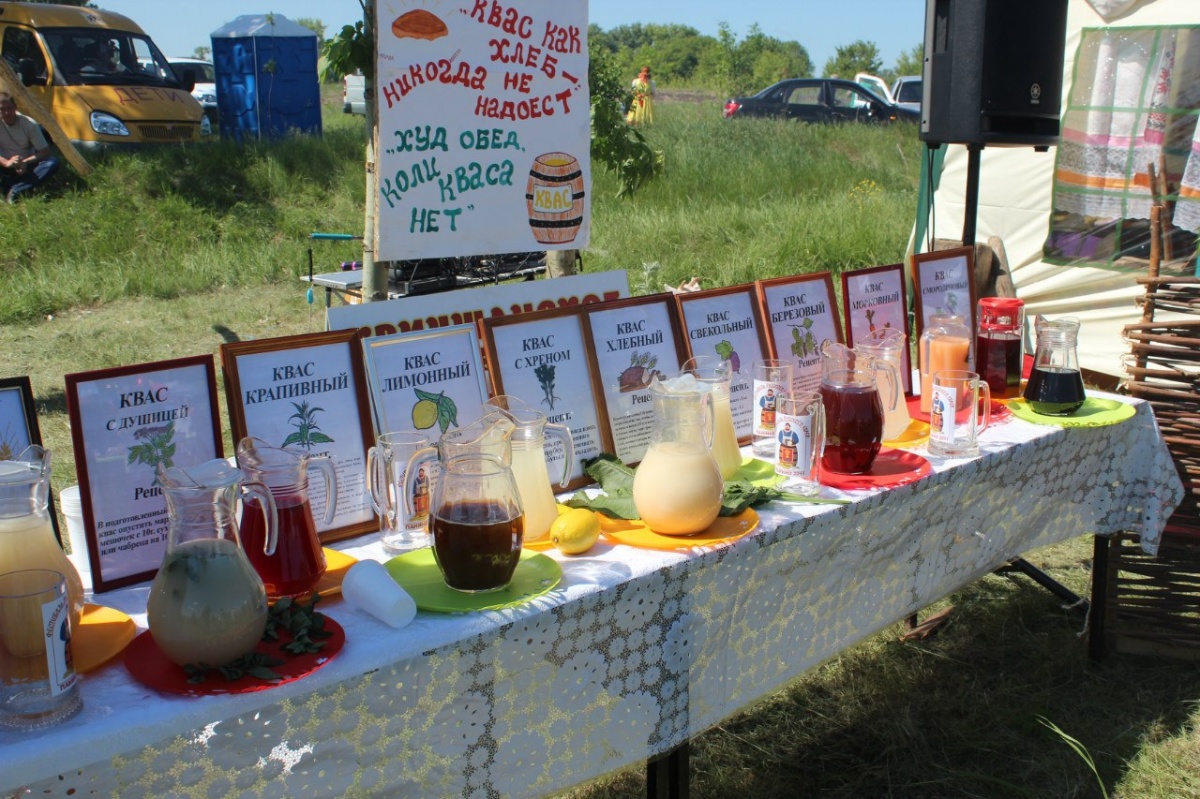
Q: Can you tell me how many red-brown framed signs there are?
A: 8